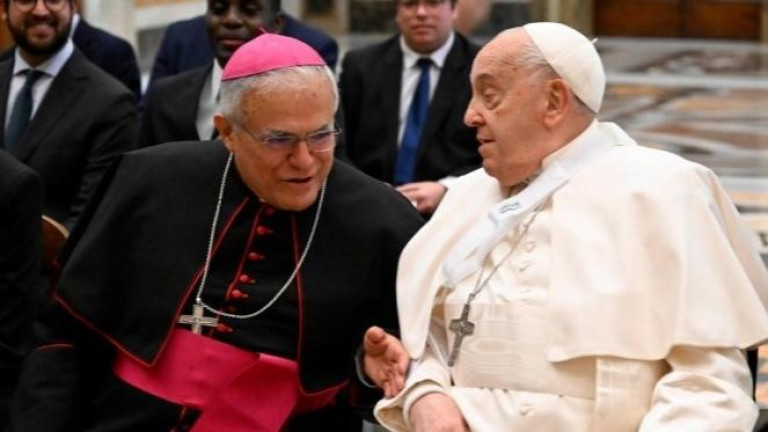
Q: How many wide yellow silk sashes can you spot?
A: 0